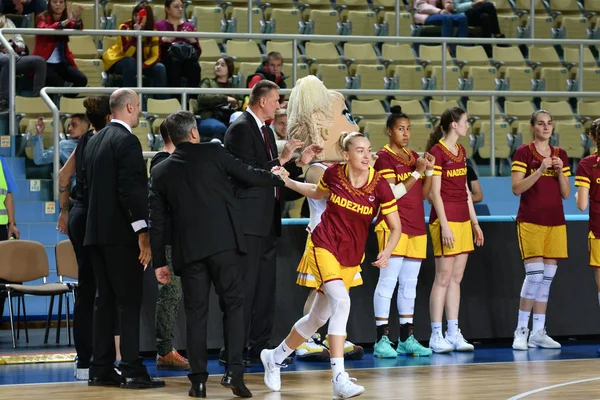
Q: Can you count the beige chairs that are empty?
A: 2